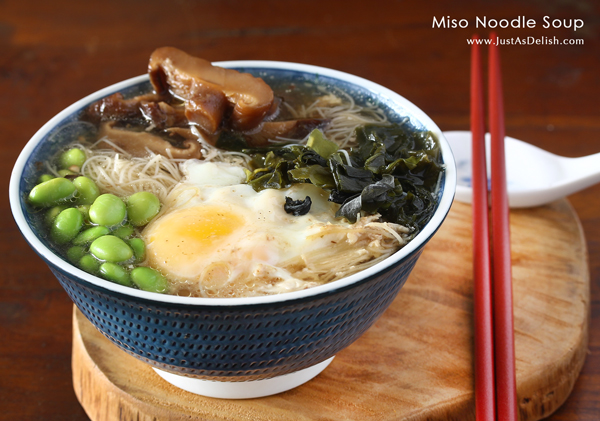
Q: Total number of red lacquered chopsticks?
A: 2